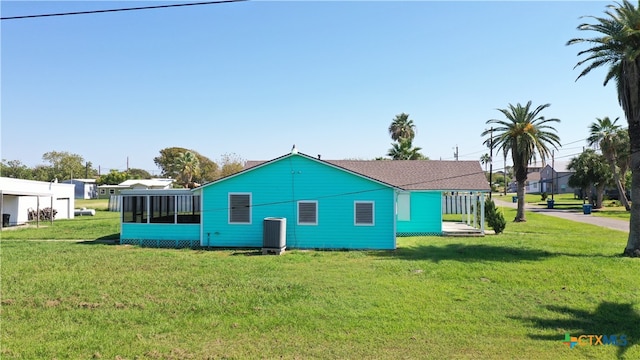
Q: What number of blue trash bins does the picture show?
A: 3